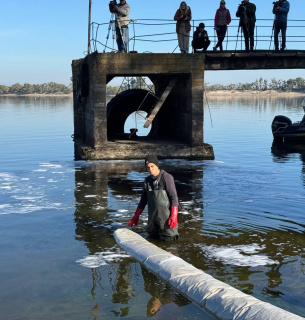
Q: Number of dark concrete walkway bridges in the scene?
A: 1